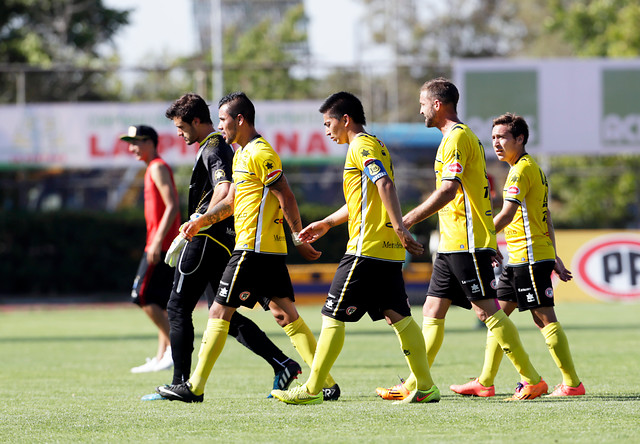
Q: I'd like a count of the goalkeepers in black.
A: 1